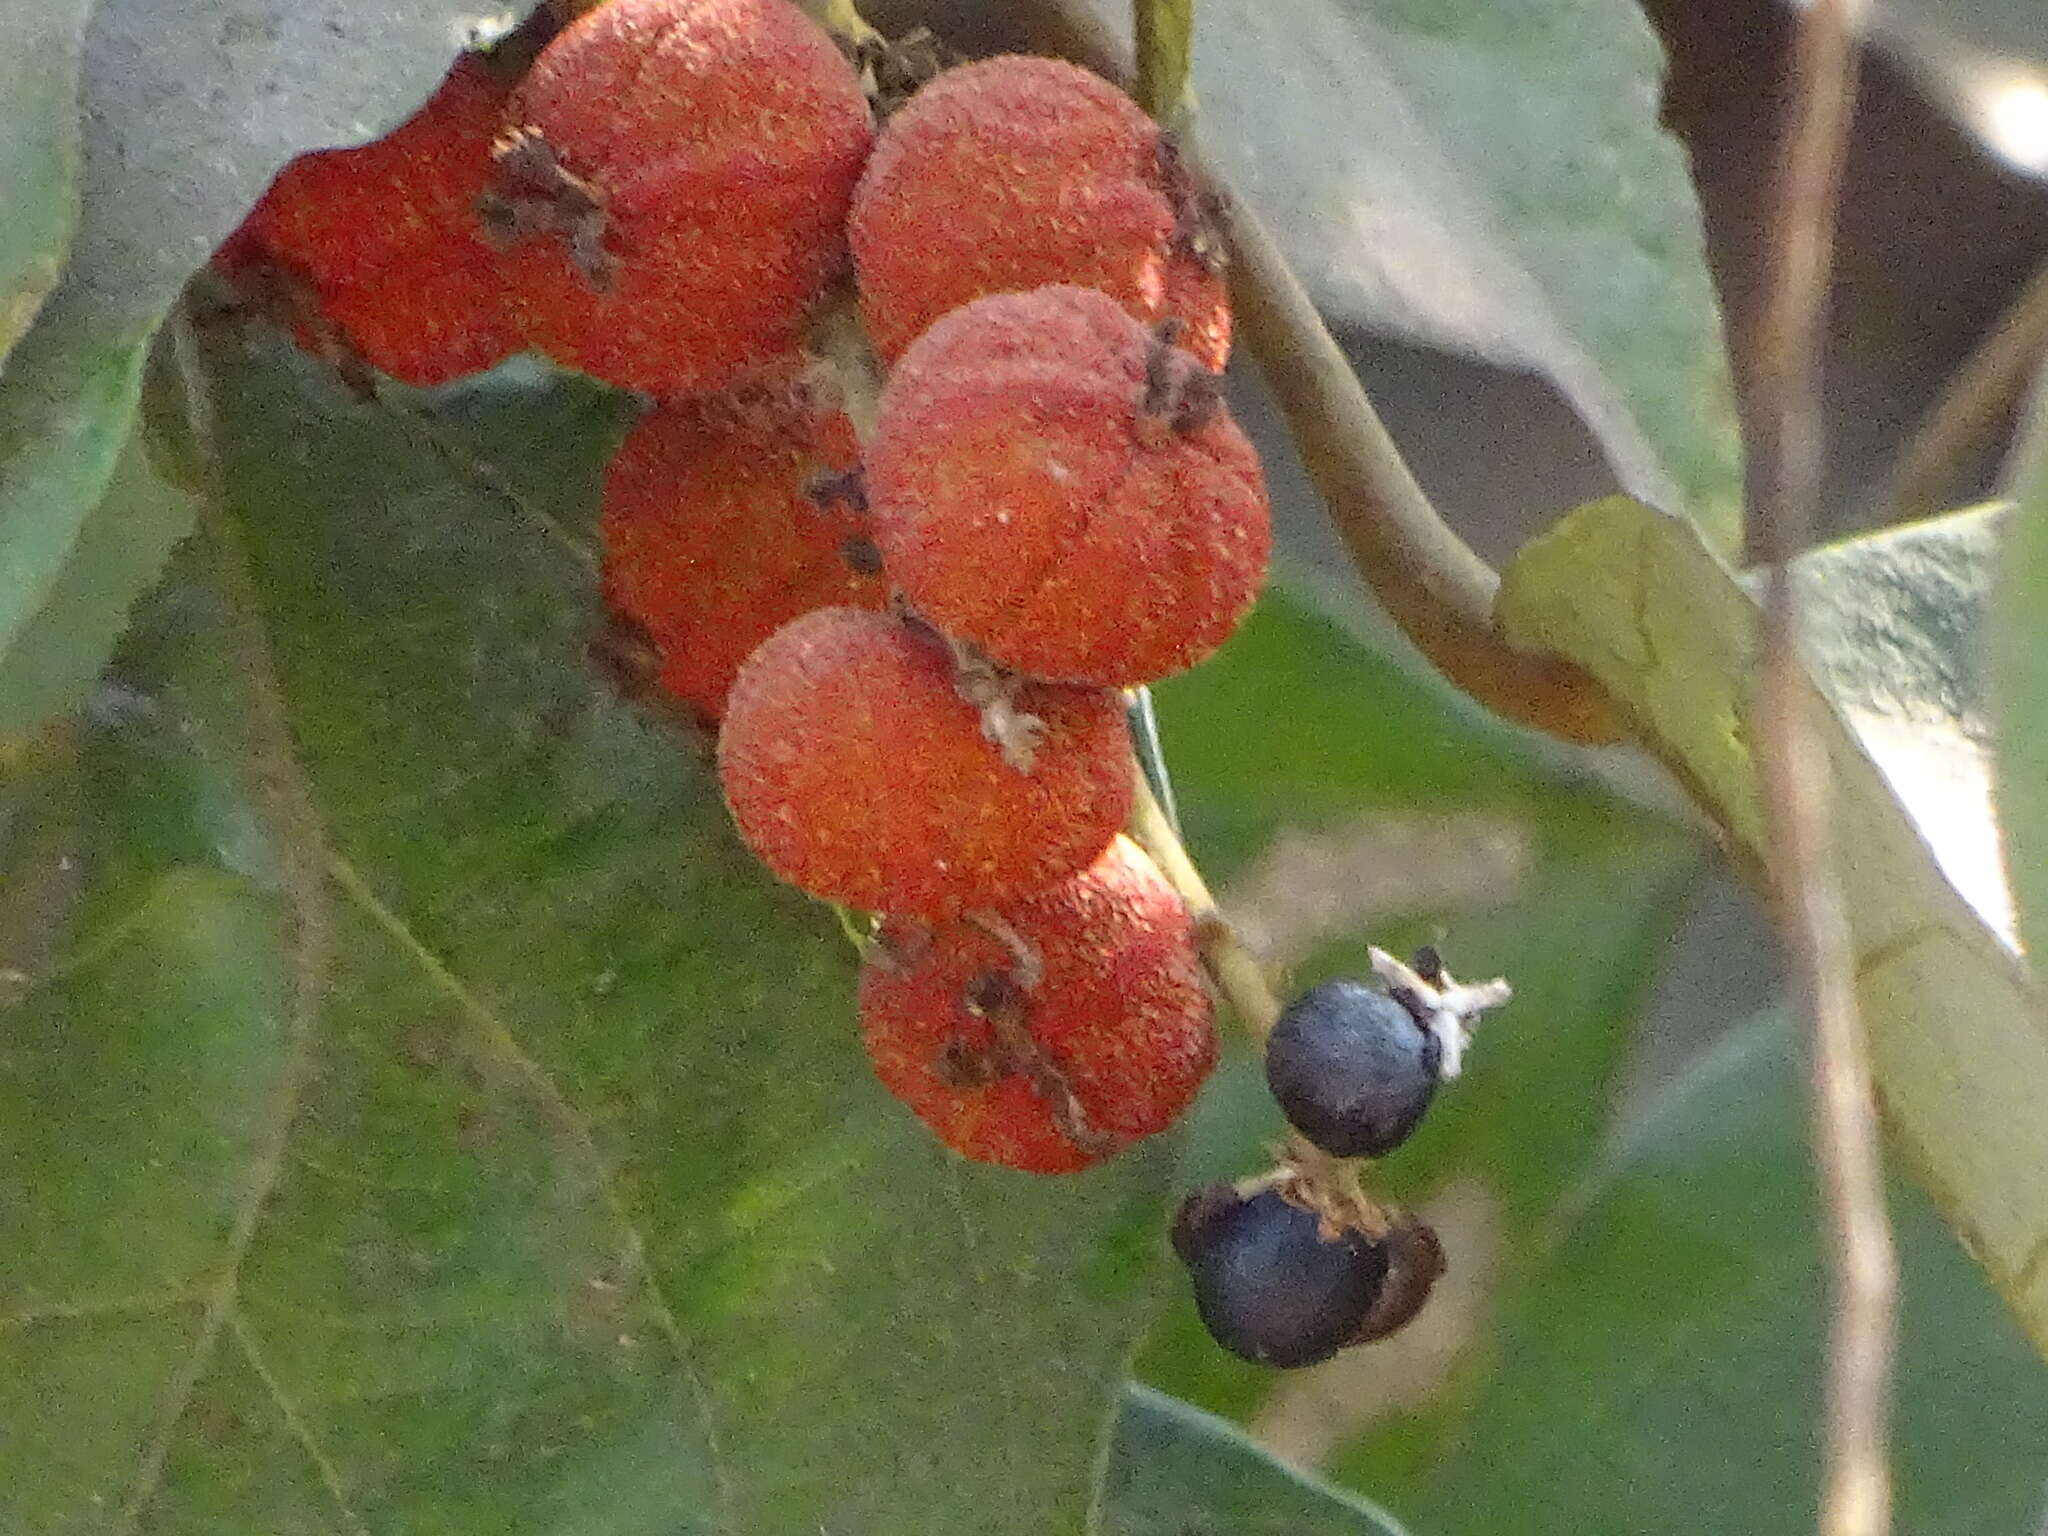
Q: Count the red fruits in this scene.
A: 7